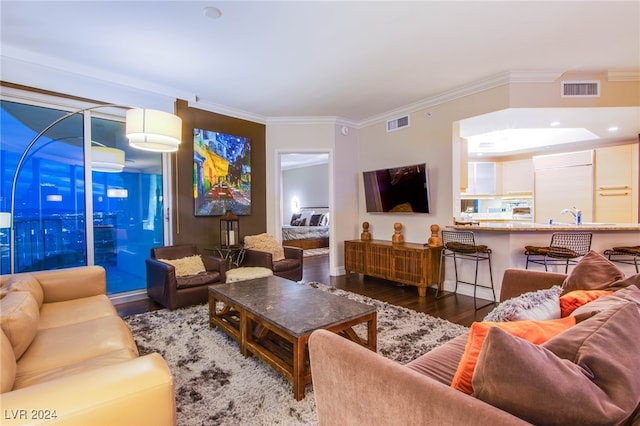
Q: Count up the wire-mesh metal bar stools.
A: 3